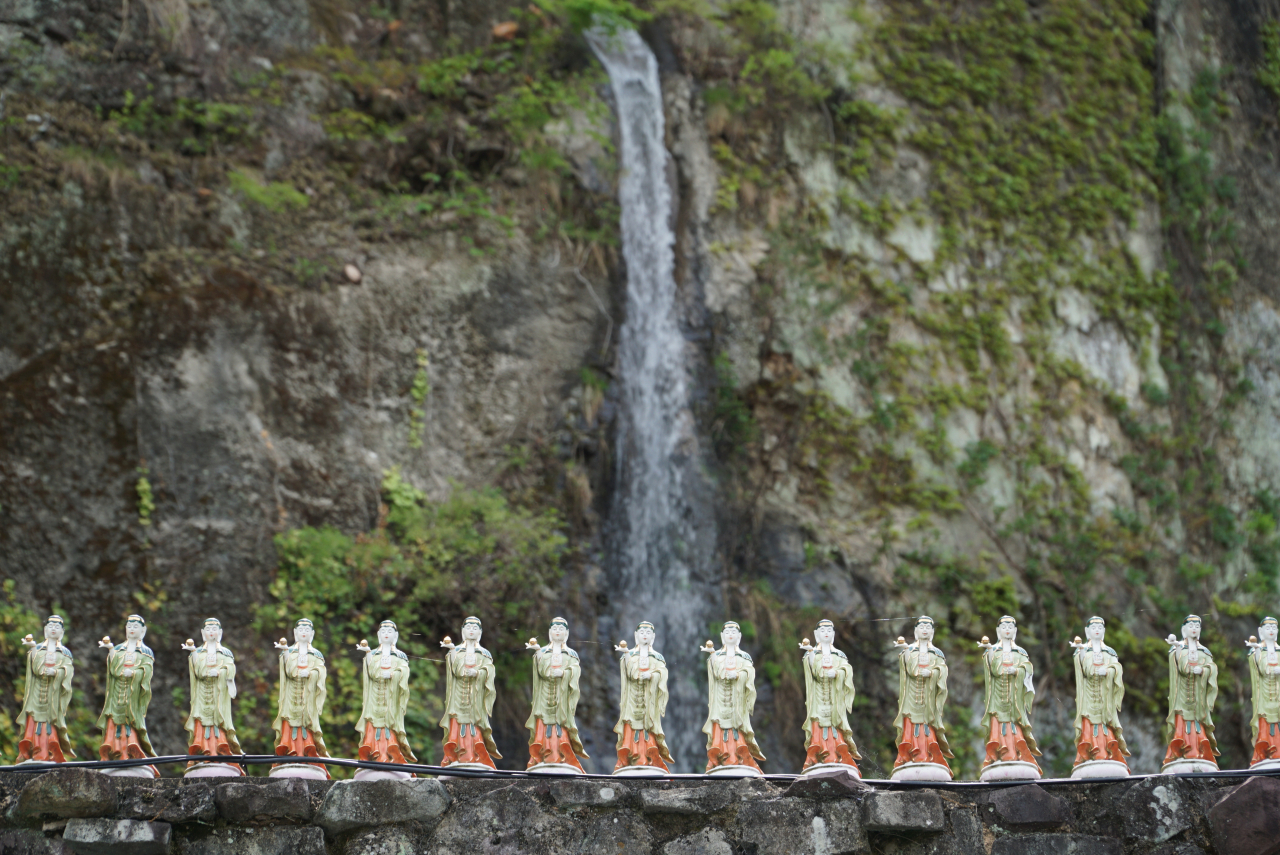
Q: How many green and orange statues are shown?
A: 15